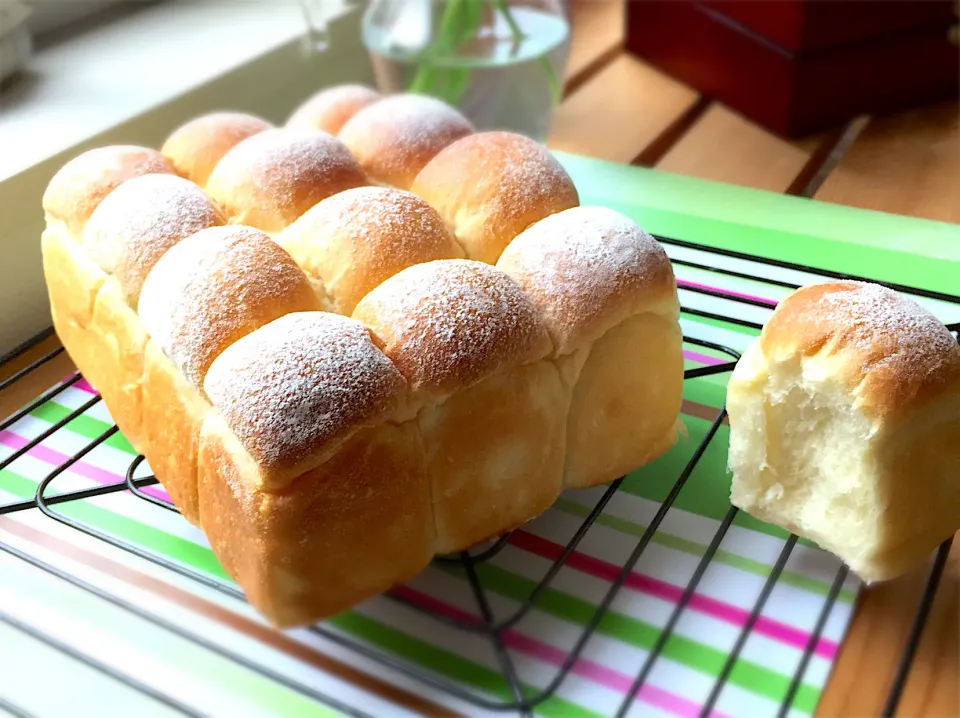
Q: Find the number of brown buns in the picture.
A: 13